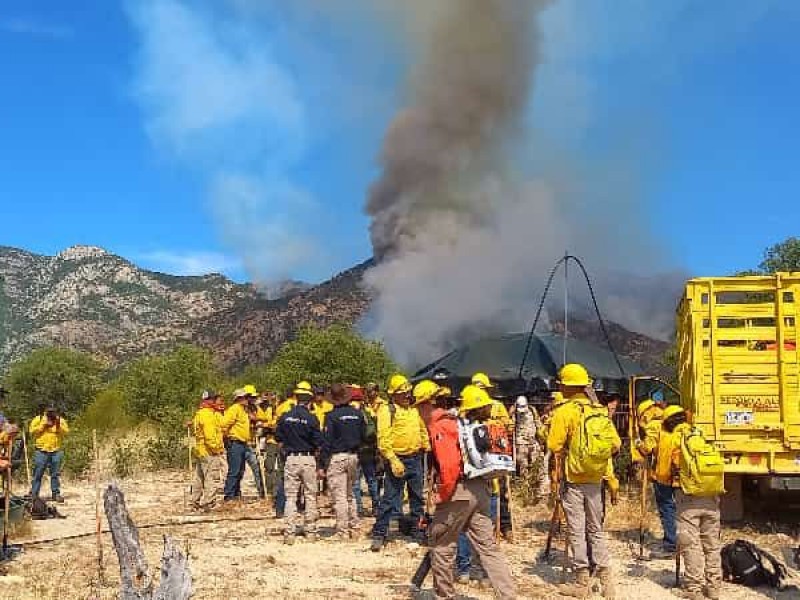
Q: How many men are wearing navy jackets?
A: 2